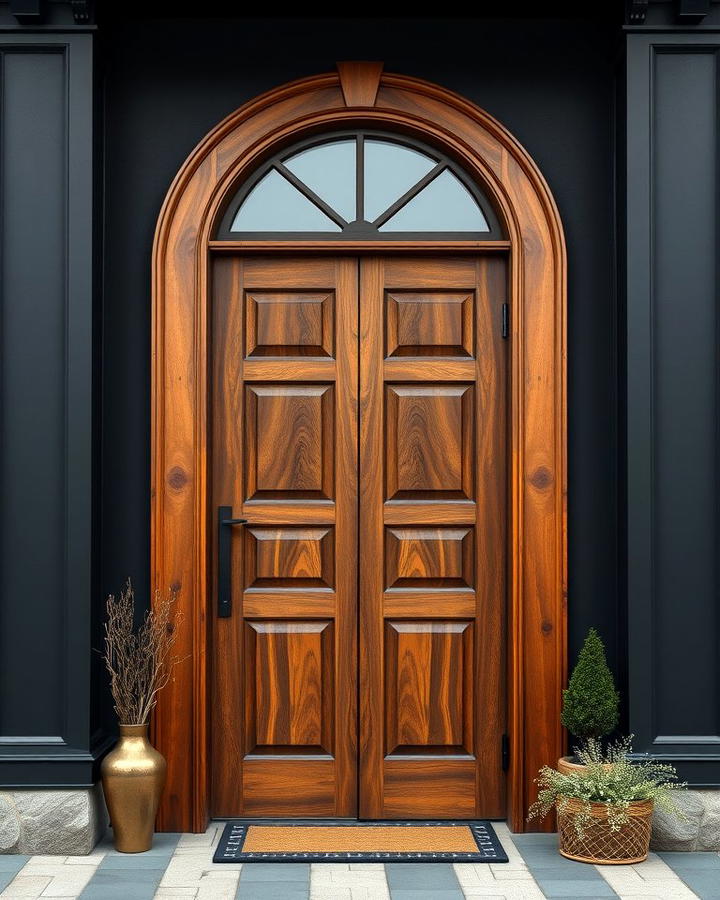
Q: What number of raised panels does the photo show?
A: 8